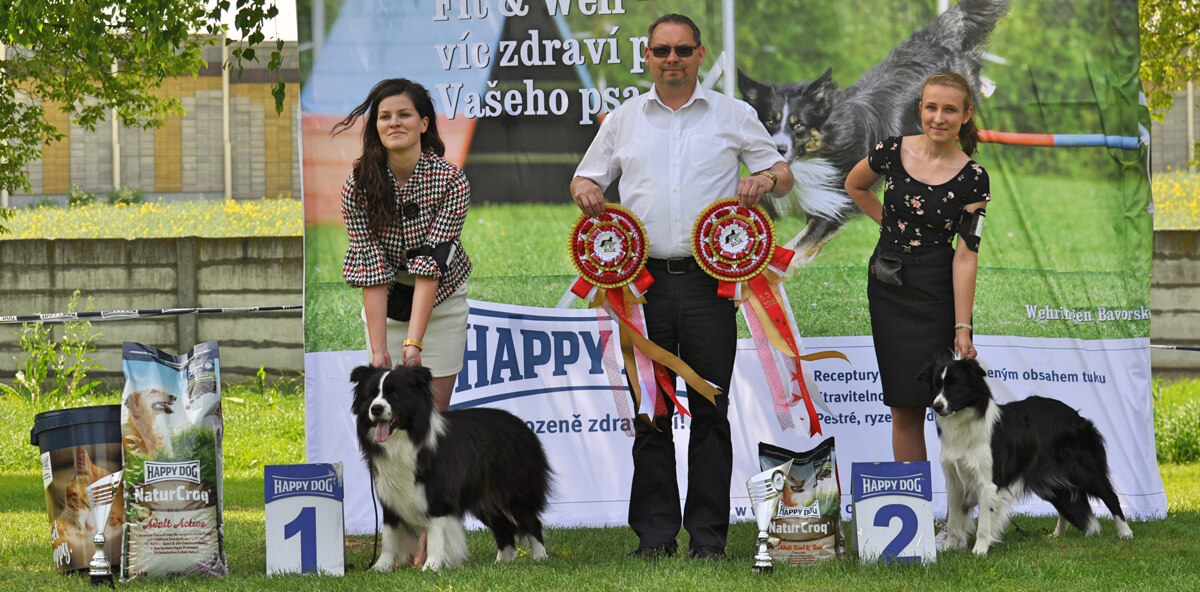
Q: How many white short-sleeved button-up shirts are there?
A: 1